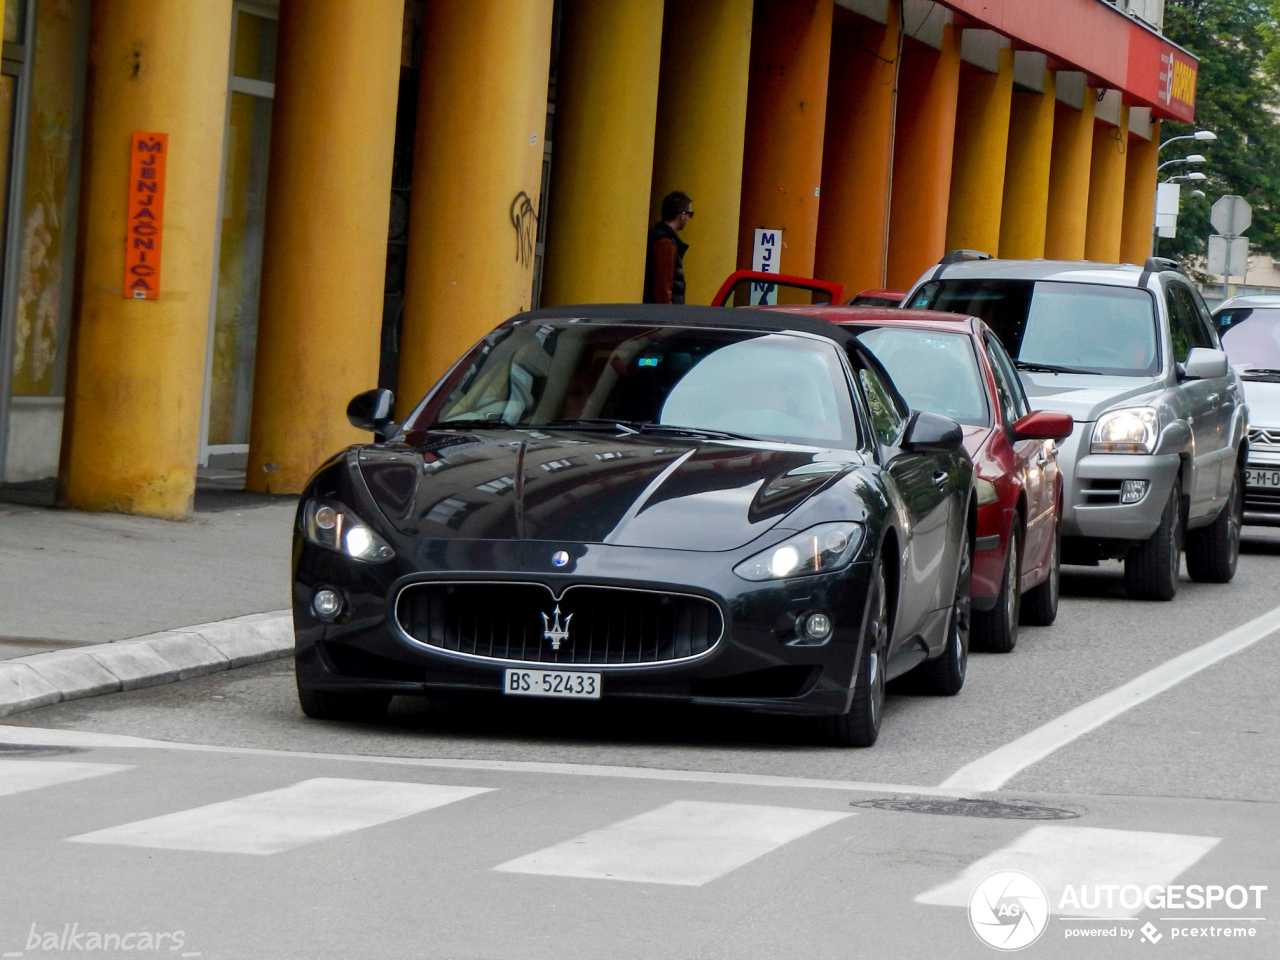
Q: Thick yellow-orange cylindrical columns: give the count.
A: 13